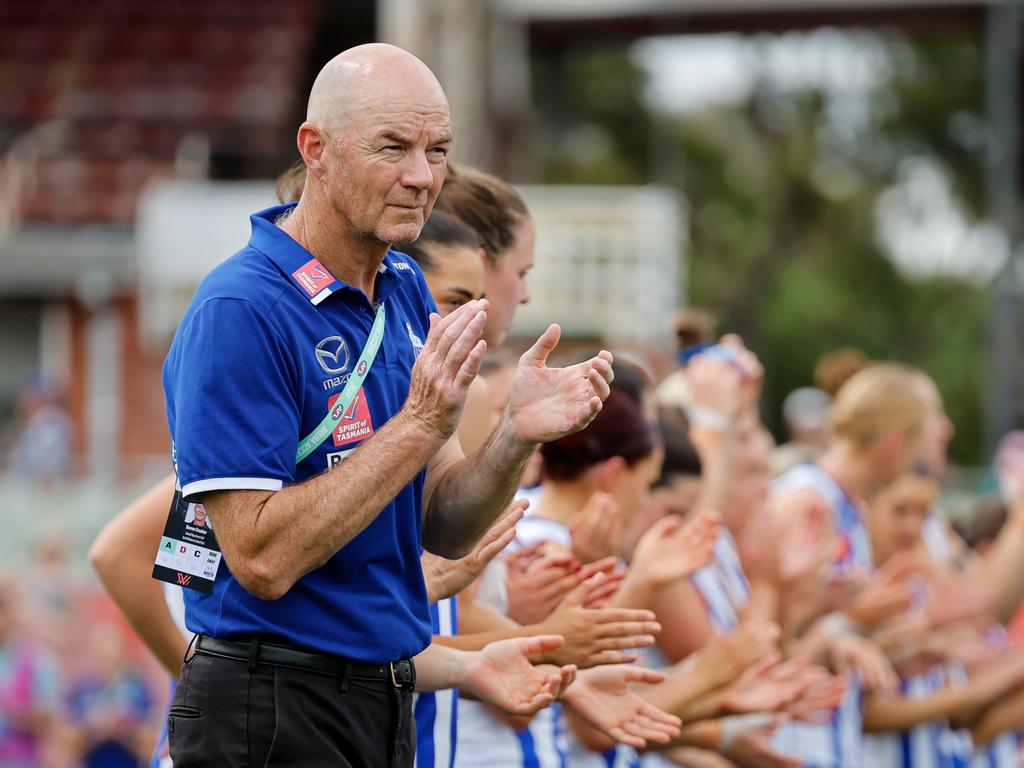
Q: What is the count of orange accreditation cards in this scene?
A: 0